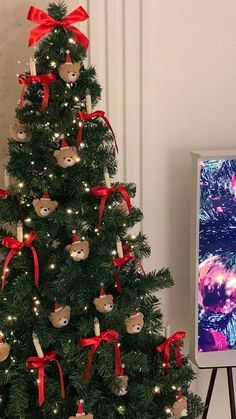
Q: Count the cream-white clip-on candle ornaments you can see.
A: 9